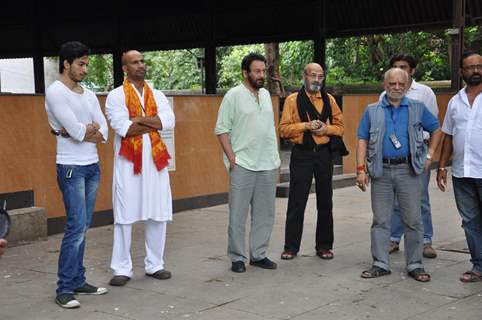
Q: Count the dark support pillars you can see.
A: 5